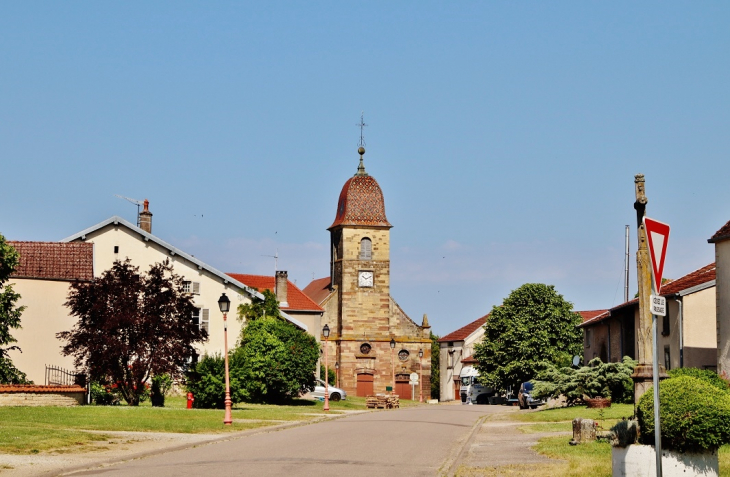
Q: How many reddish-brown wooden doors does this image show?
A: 2